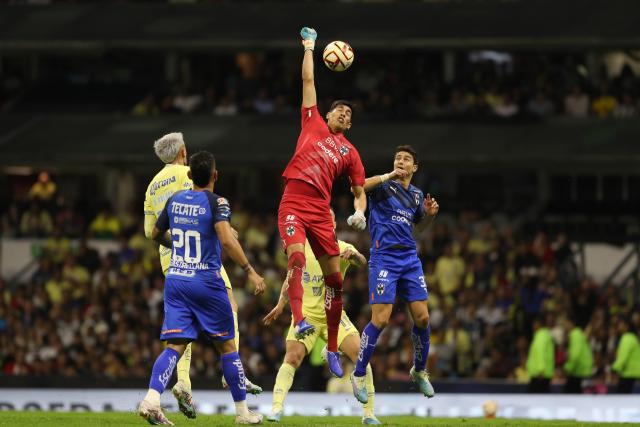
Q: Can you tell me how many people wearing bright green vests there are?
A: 3